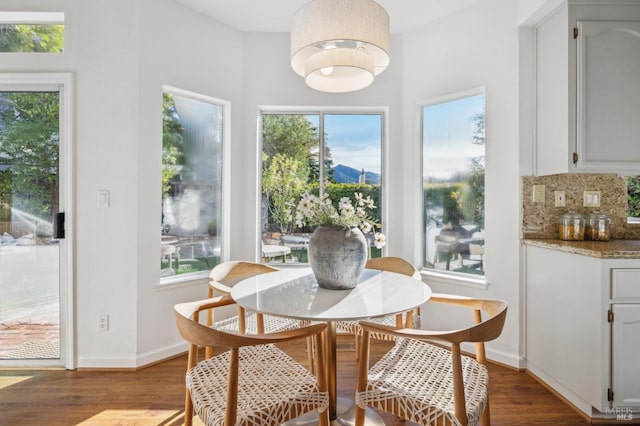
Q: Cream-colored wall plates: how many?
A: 3